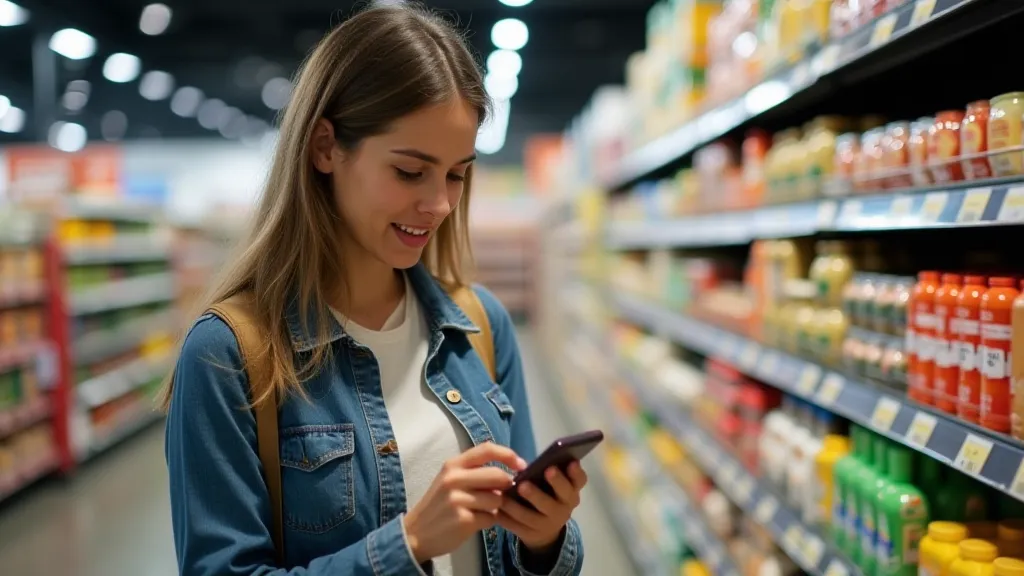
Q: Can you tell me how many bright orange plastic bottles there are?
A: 4